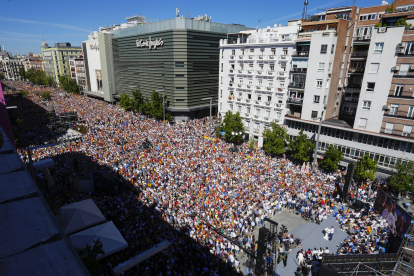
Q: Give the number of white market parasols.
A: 2